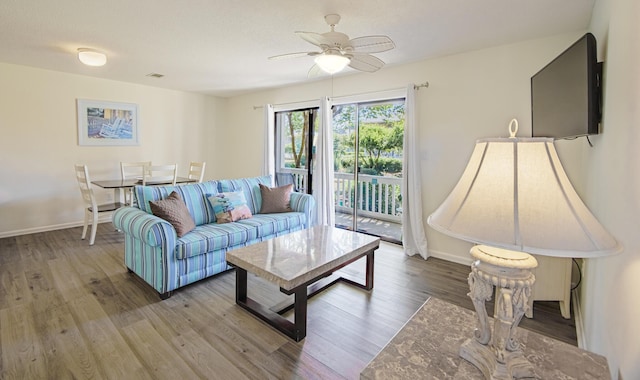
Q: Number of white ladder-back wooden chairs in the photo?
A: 4